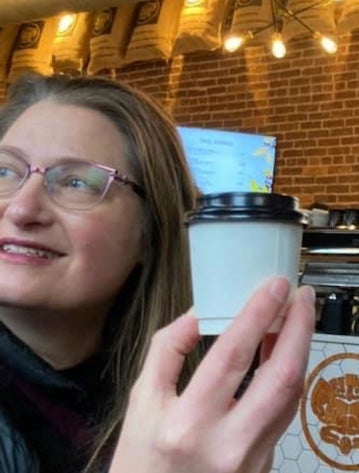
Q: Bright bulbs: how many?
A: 3